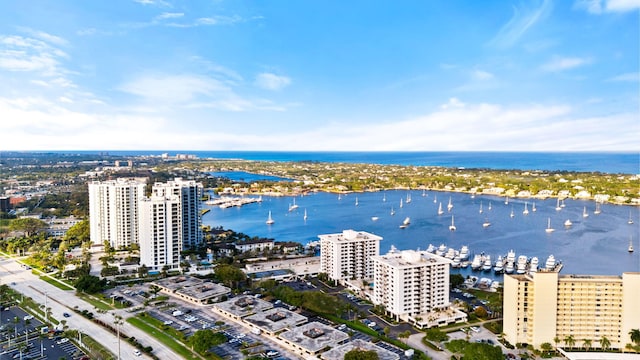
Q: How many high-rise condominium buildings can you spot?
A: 6